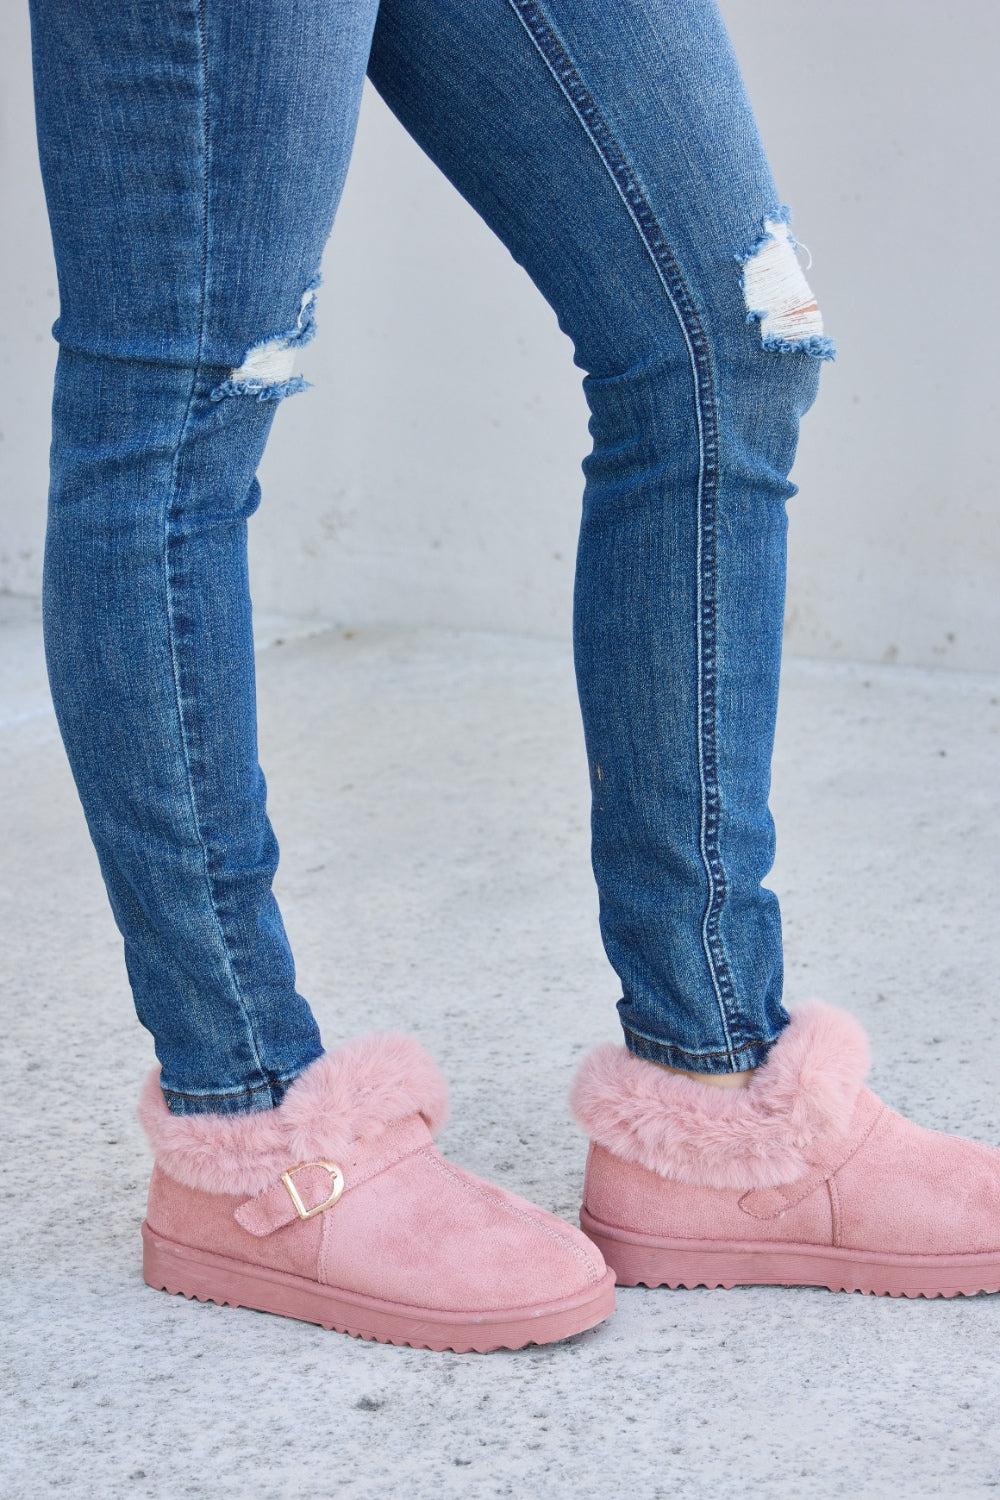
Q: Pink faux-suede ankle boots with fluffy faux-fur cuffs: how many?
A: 2